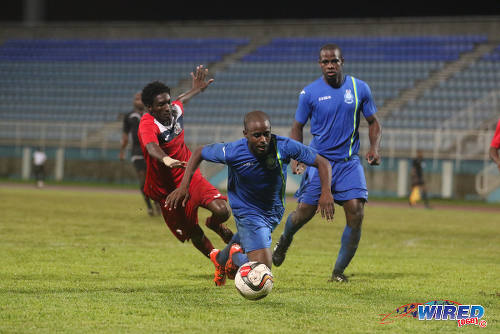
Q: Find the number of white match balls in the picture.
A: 1